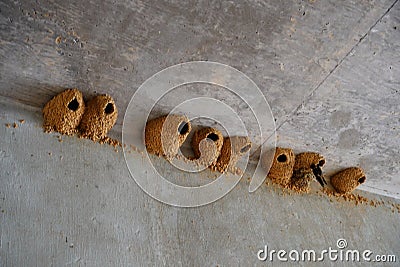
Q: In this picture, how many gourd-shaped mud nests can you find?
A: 8